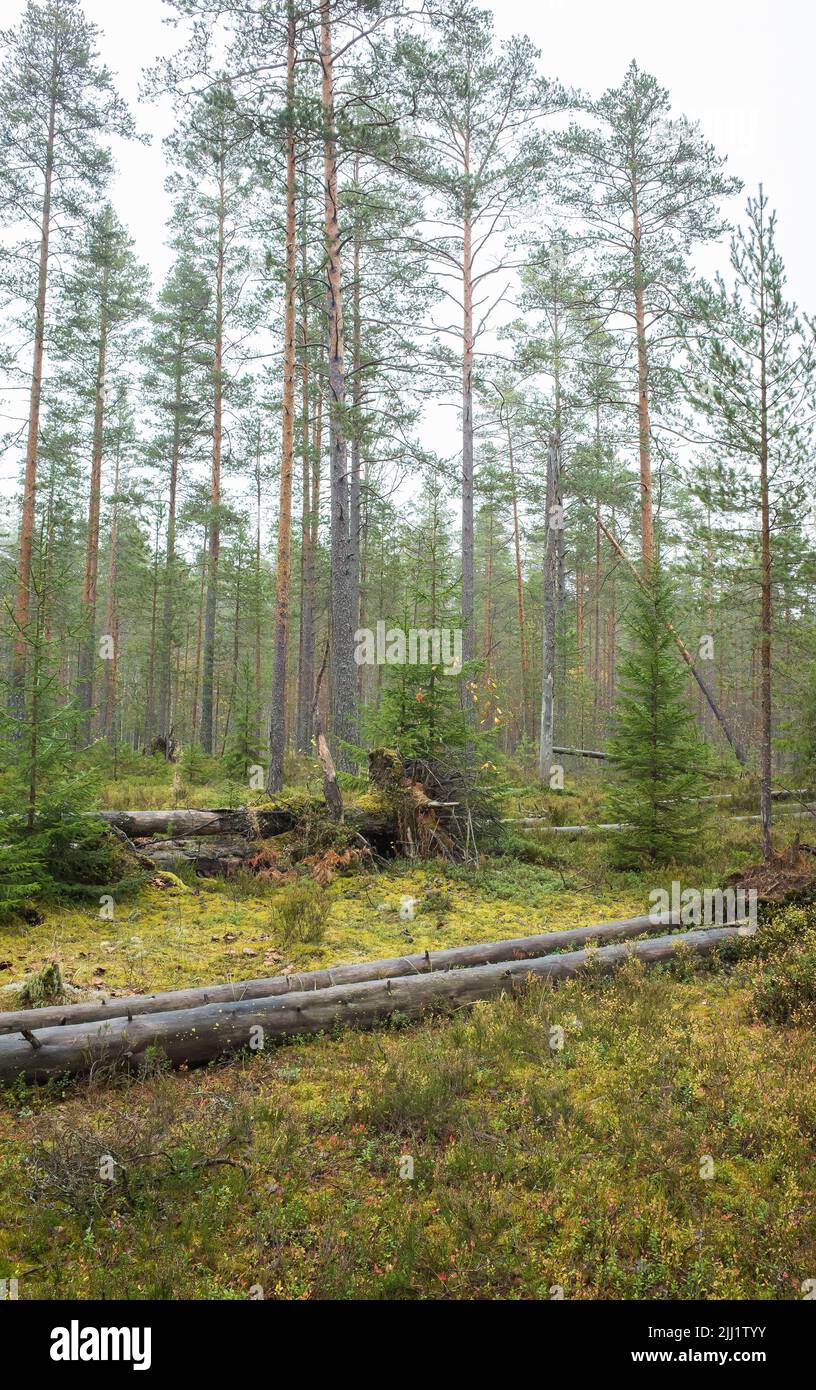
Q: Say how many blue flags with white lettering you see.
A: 0